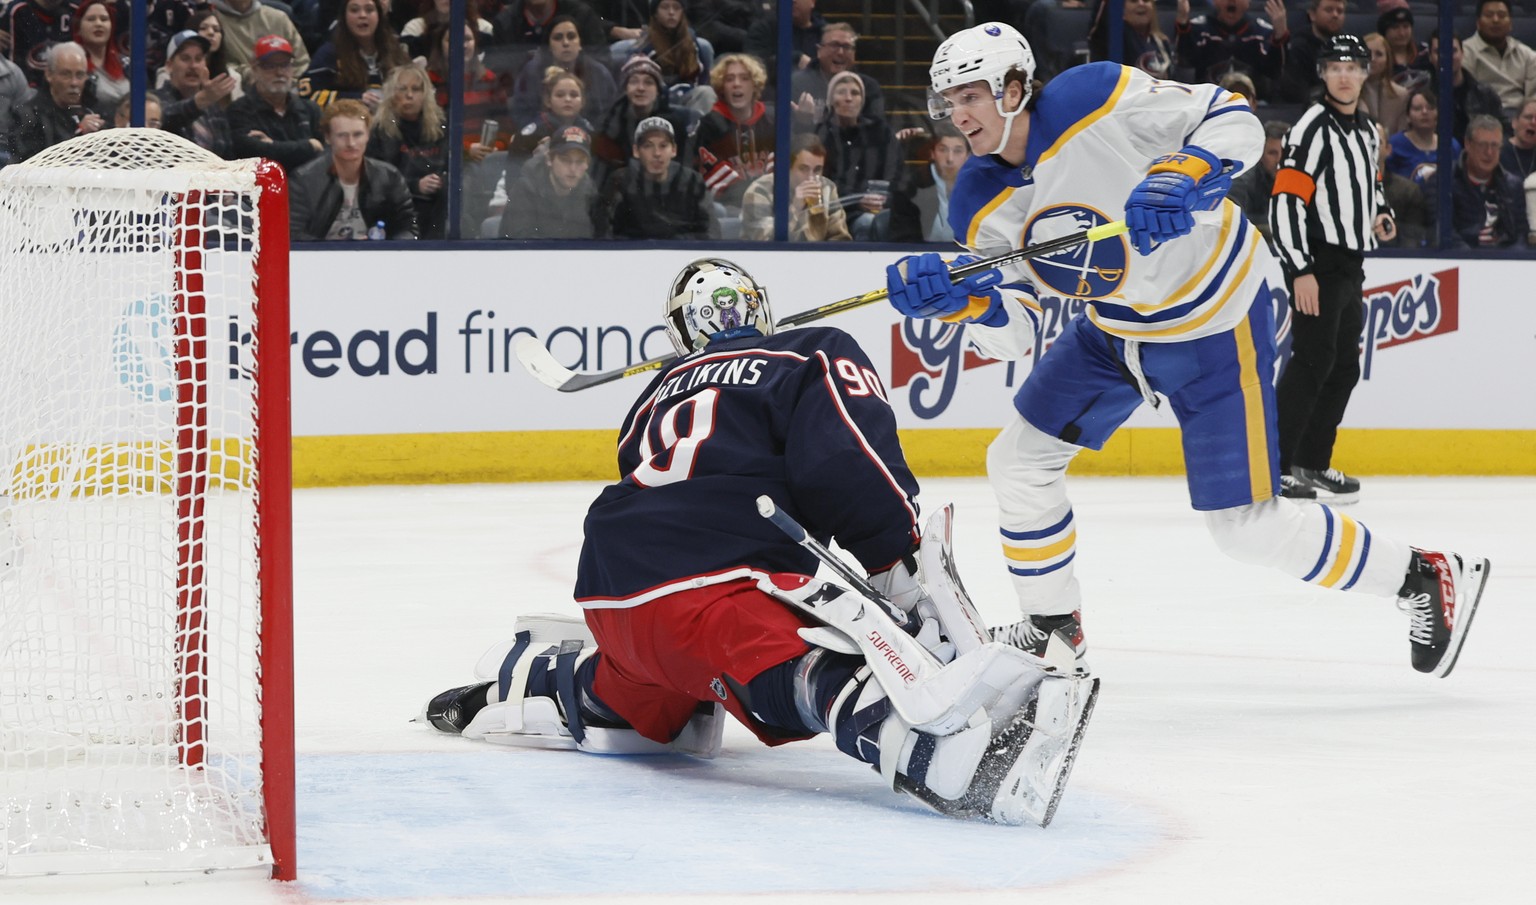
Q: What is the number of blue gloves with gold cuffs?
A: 2